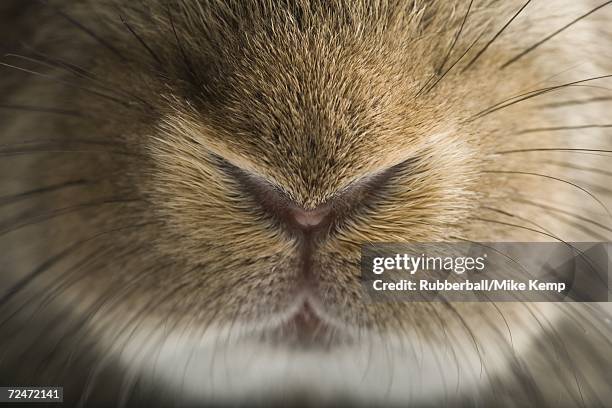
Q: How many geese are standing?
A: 0